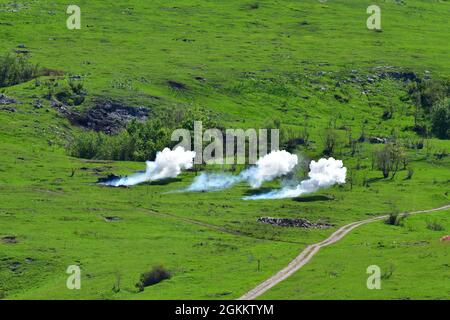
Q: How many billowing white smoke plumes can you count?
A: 3